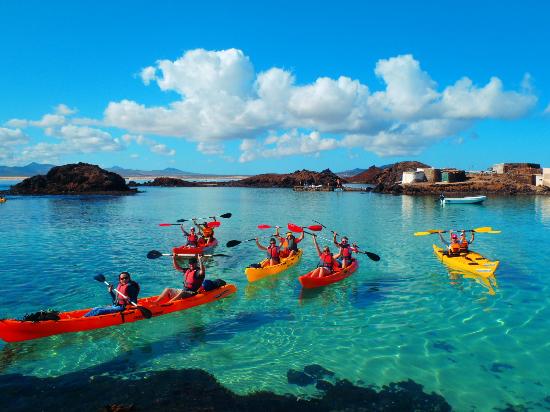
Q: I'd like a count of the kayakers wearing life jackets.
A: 10